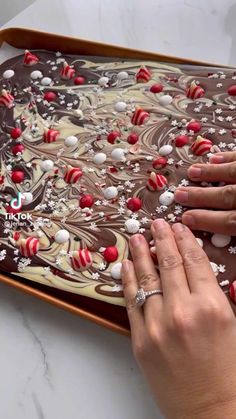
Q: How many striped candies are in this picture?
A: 13